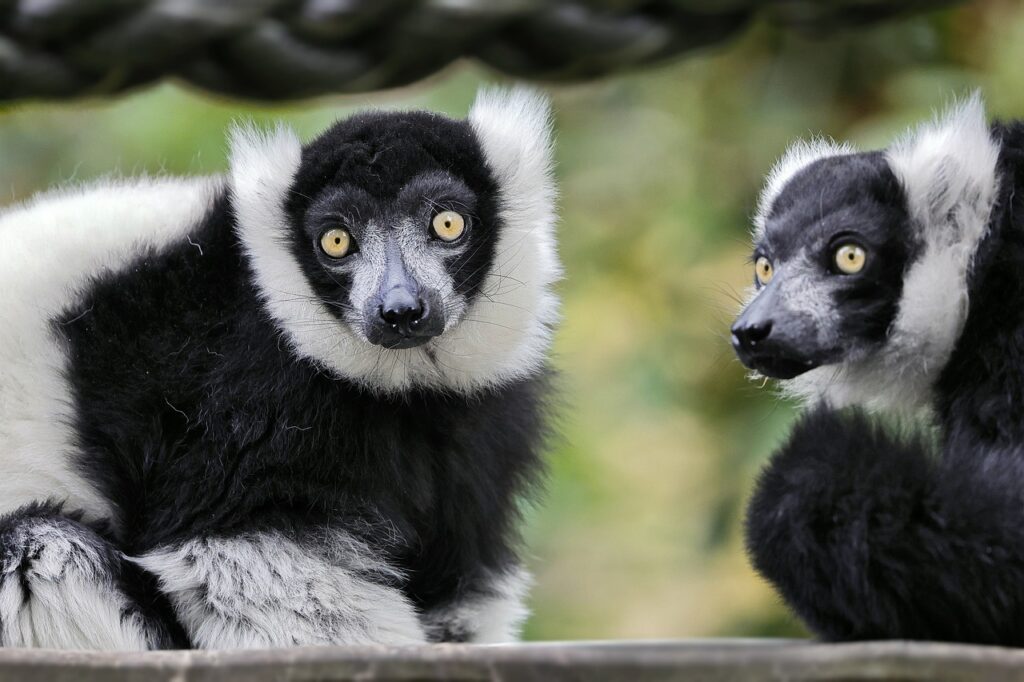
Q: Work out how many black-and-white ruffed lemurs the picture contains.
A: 2